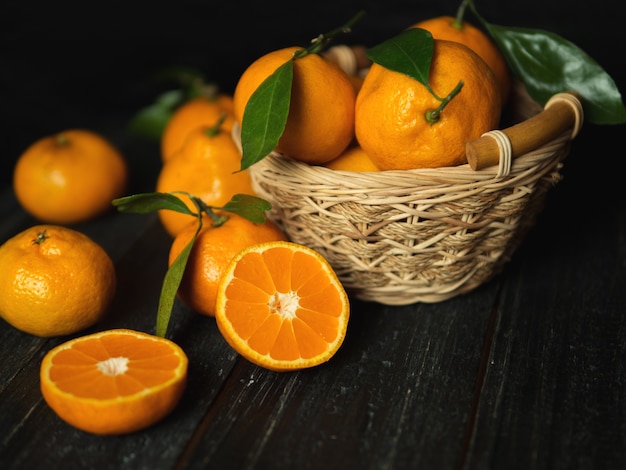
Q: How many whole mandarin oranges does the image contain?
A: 9